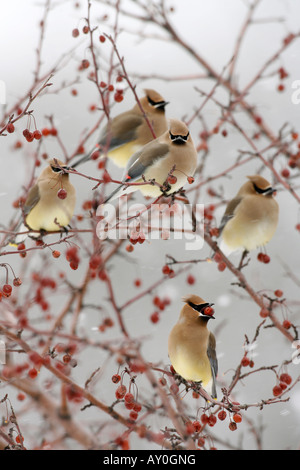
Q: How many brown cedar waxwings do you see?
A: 5